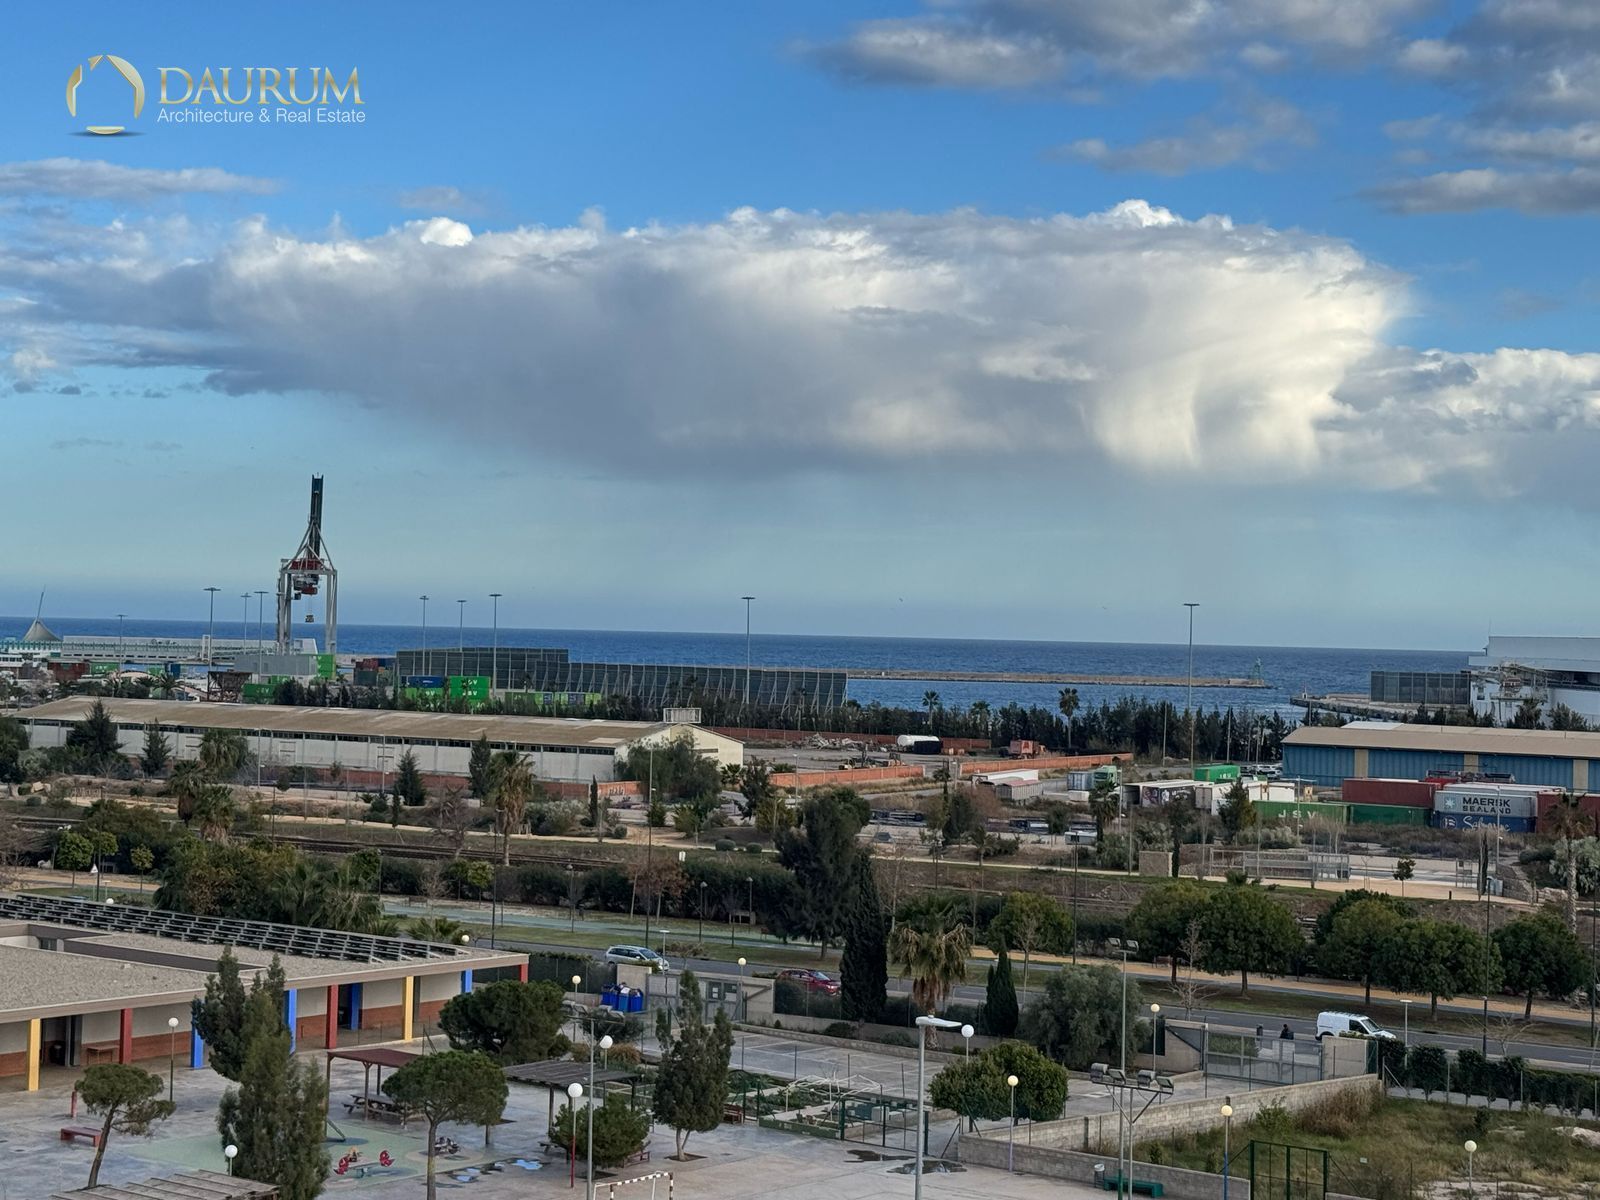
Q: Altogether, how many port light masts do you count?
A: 9